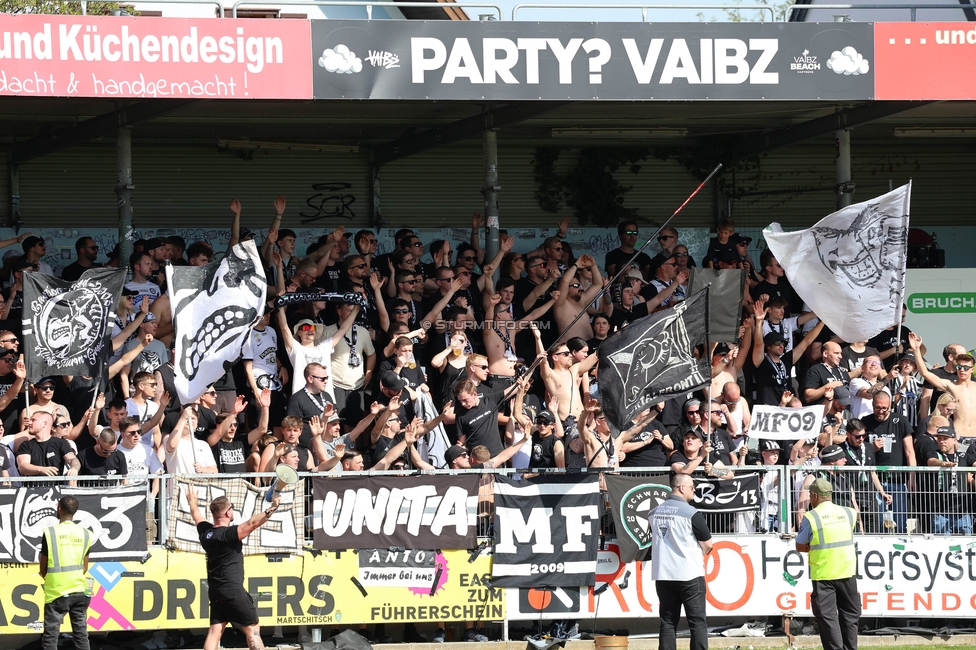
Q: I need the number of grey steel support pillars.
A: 3